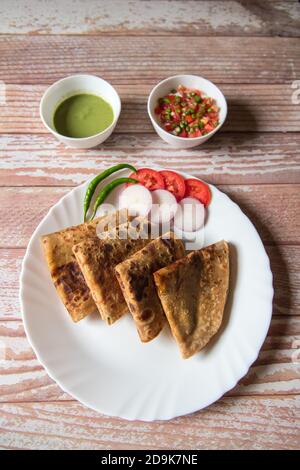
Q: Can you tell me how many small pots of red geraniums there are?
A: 0